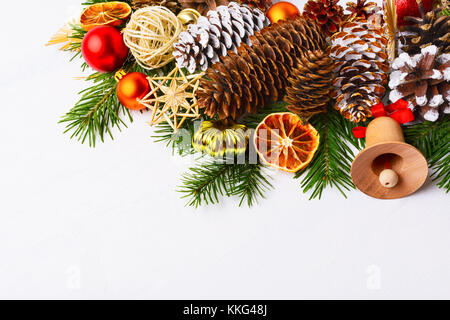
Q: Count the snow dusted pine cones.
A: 3